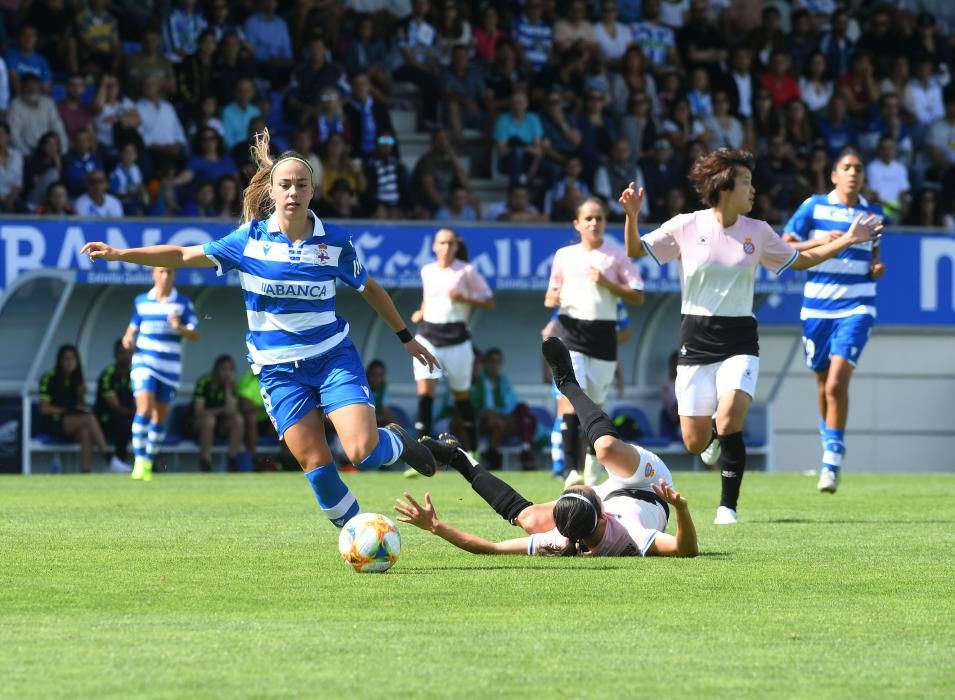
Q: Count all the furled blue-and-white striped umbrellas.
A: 0